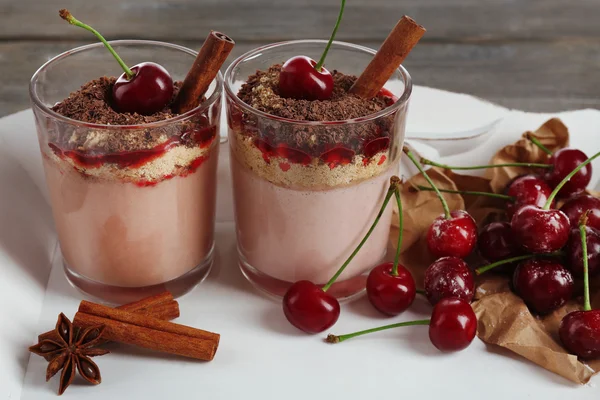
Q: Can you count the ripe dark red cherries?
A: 15